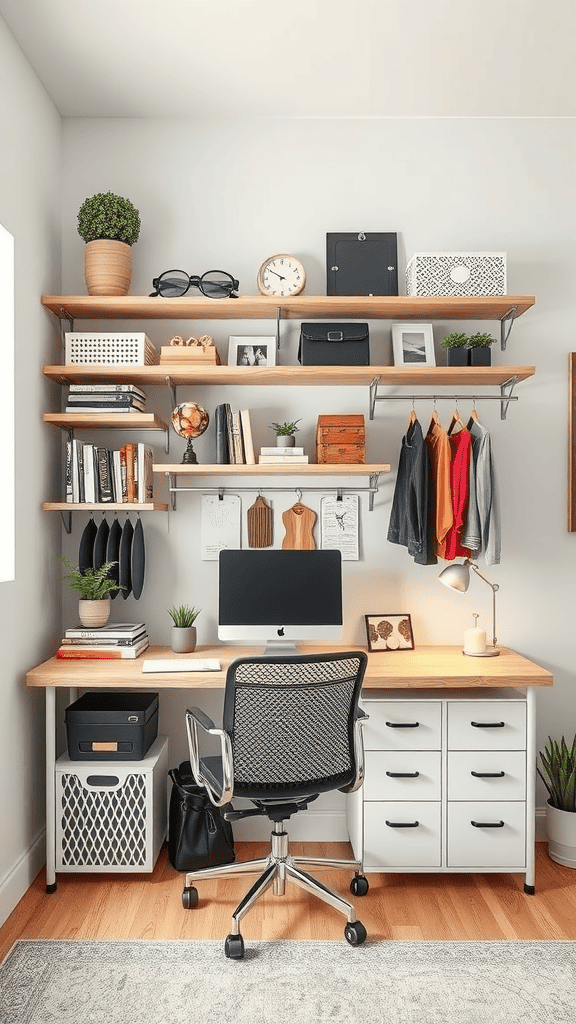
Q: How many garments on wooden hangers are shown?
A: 4